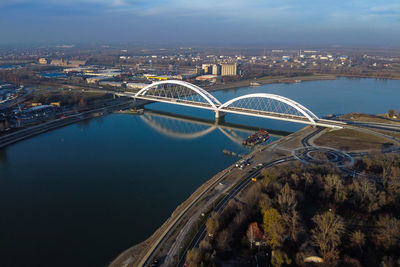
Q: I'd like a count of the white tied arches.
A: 2